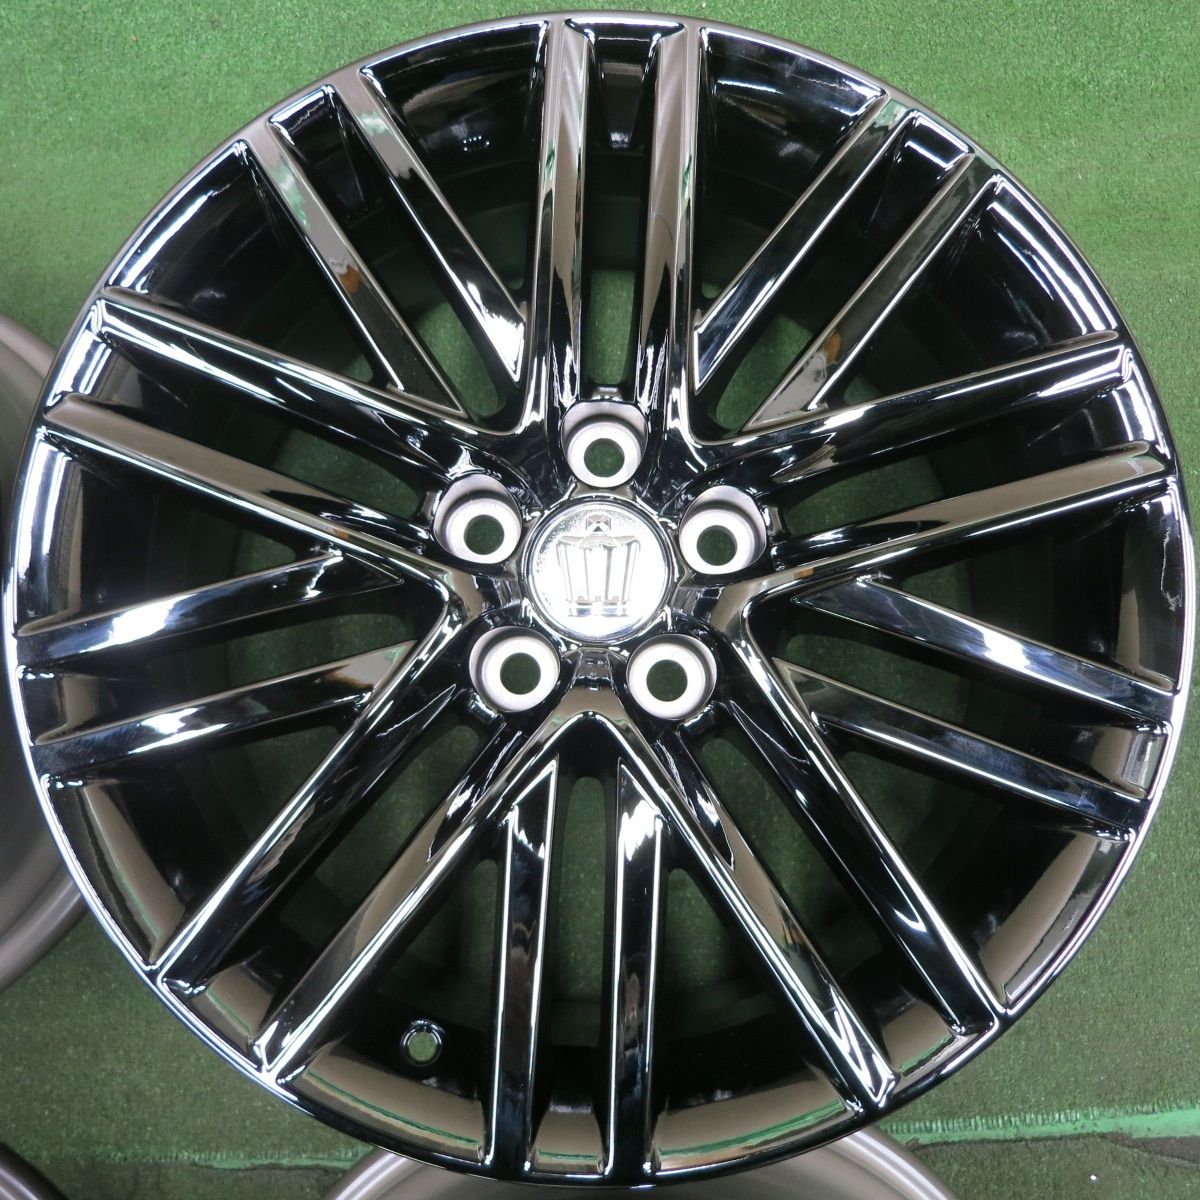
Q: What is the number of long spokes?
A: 10